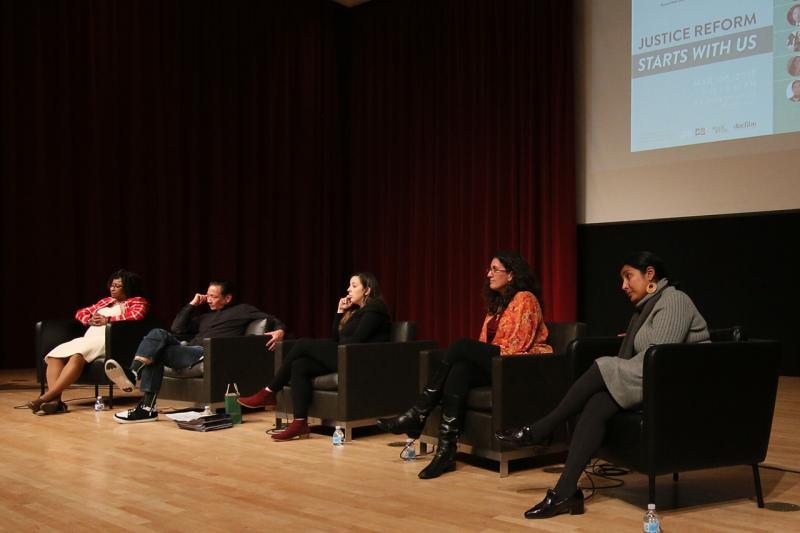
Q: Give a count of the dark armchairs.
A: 5